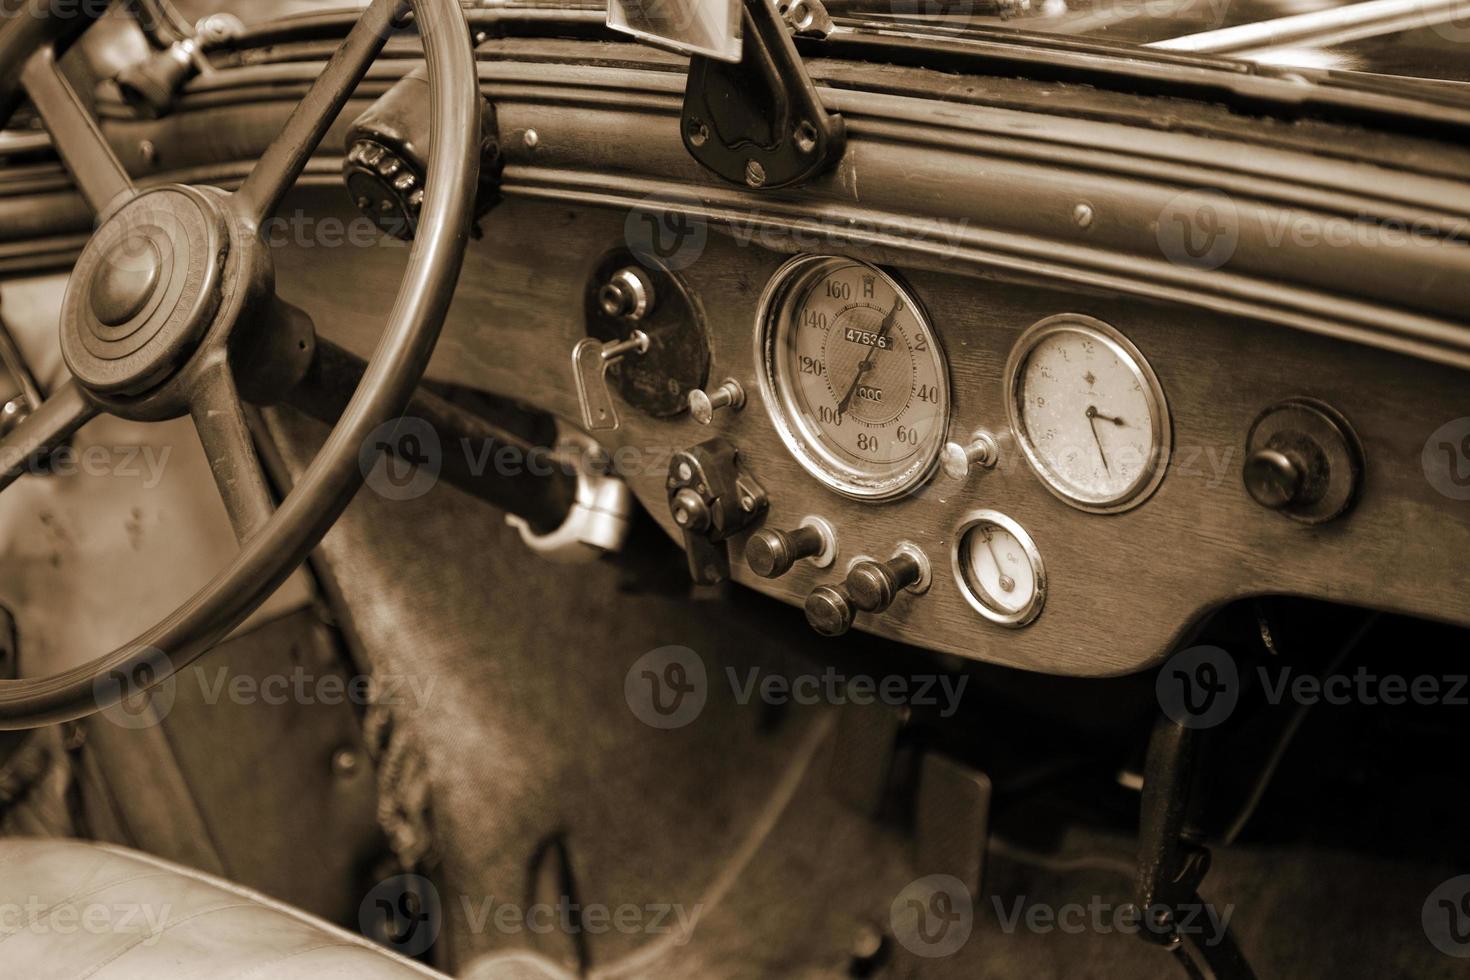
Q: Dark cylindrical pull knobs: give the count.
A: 3